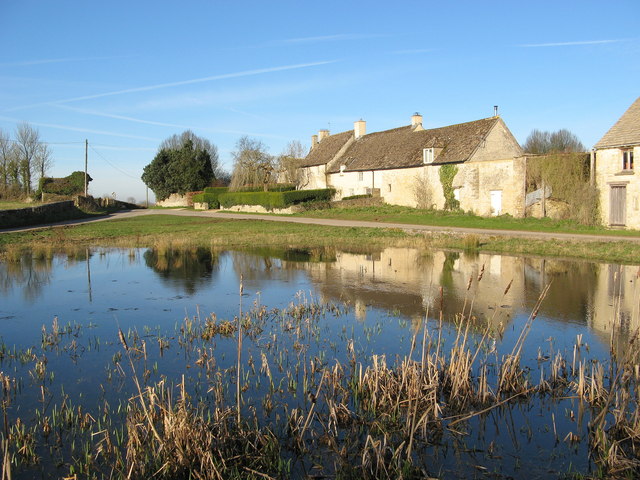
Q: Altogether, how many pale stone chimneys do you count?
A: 4